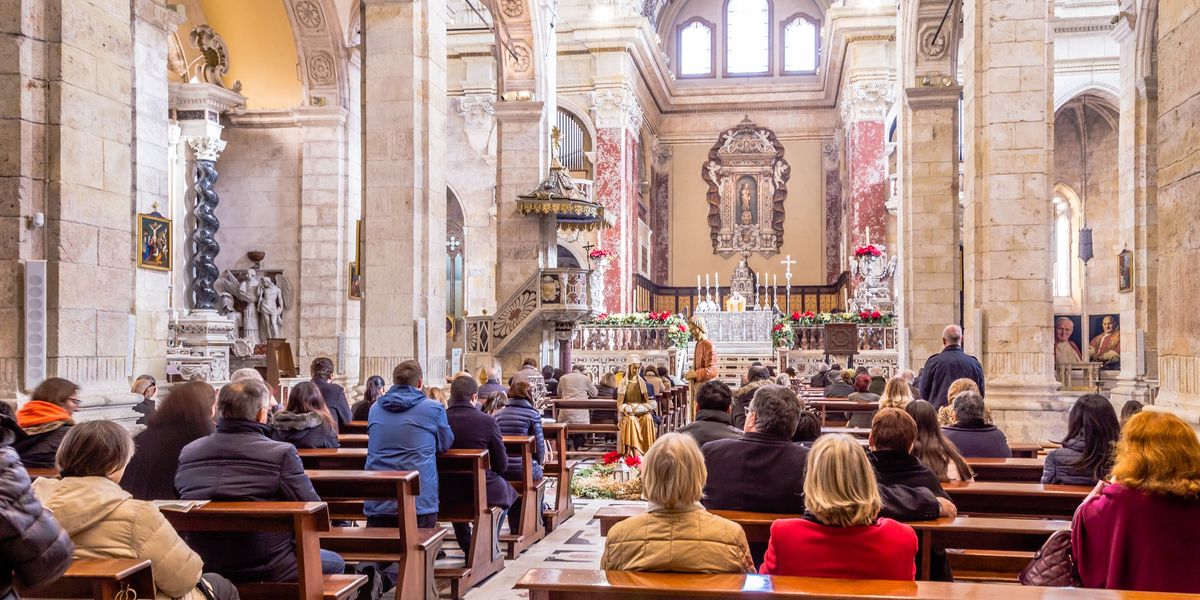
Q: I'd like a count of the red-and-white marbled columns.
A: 2